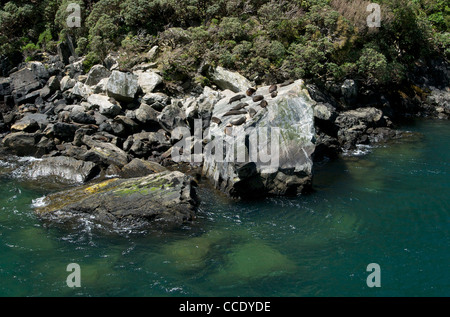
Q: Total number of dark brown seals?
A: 13